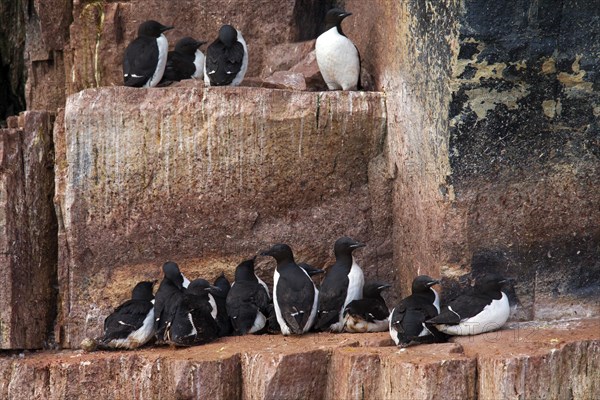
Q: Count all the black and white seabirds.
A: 15